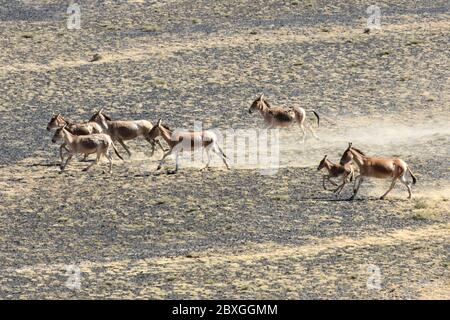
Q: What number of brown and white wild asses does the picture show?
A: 7